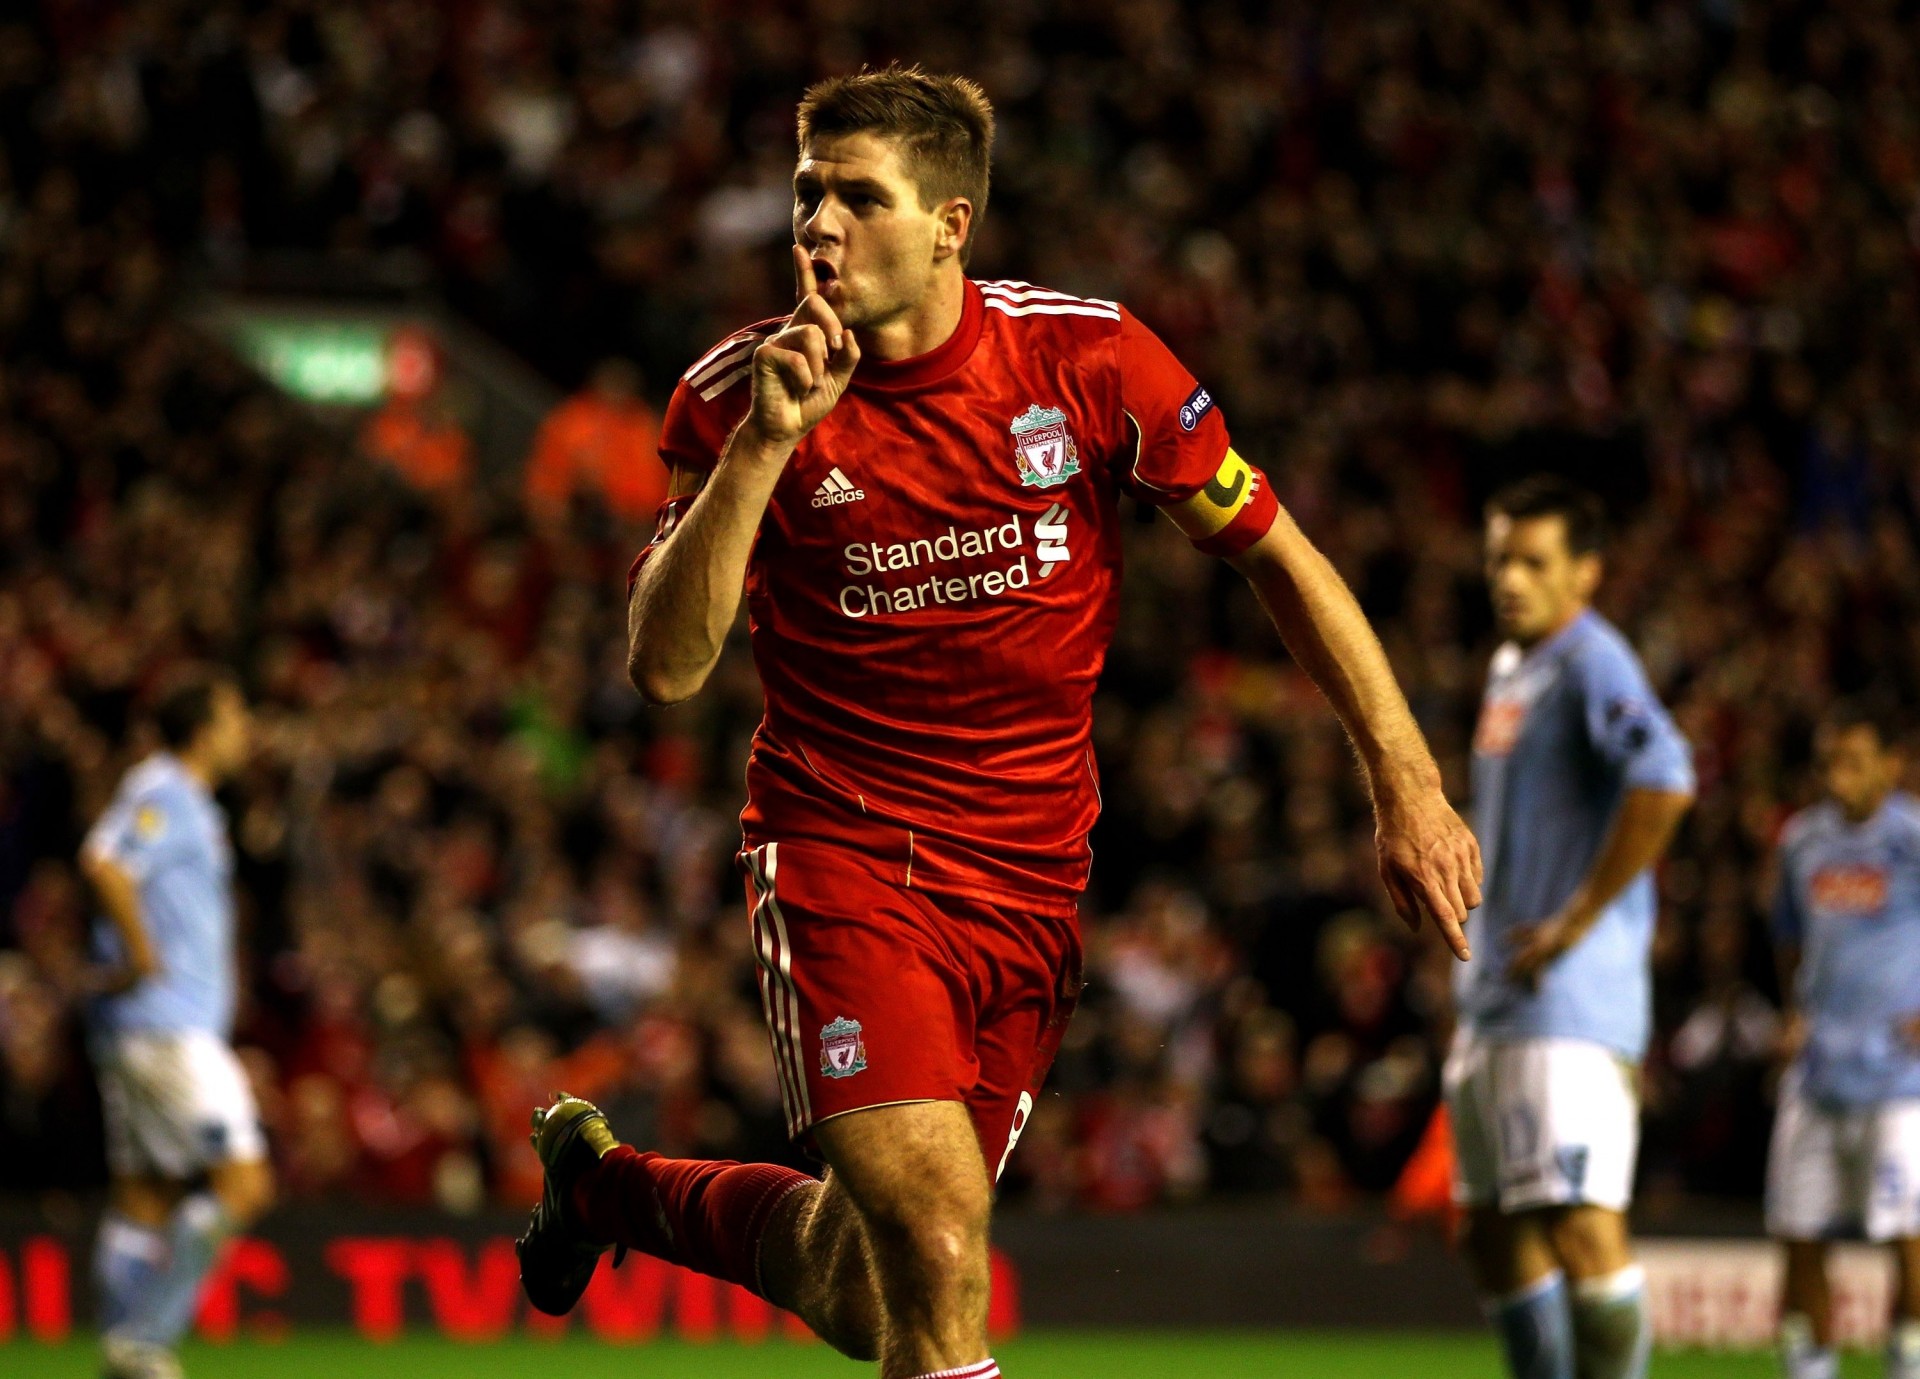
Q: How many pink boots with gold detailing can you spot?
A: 0